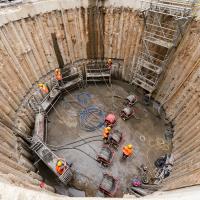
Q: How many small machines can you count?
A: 6